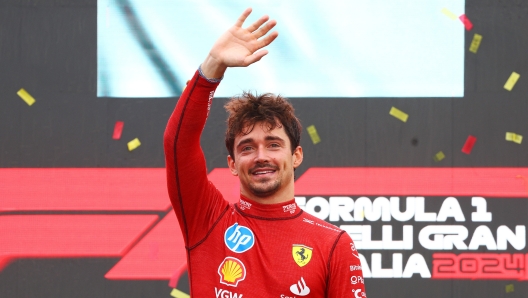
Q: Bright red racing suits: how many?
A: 1